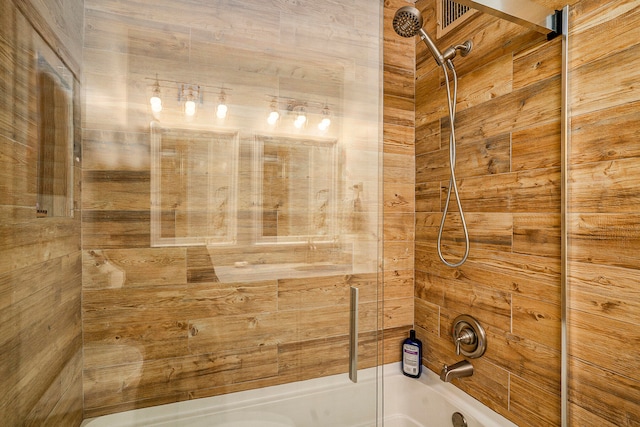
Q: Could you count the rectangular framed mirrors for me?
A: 2